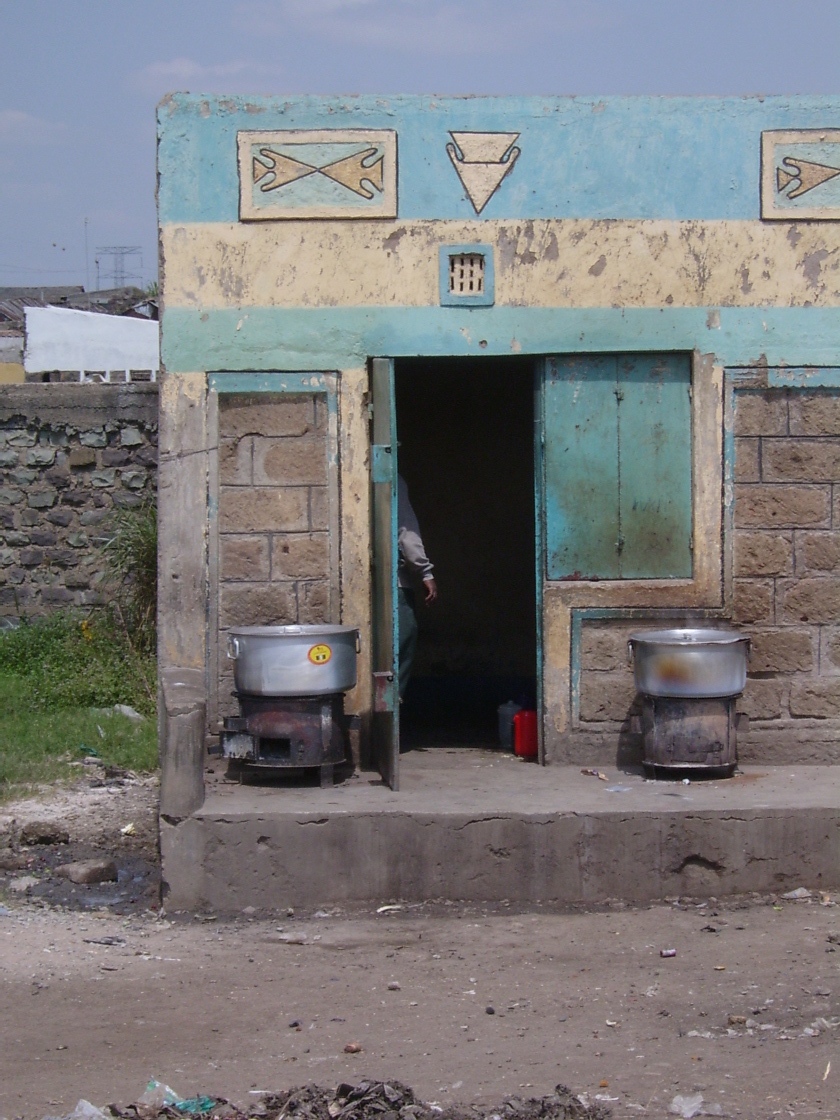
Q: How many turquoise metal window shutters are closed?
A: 2